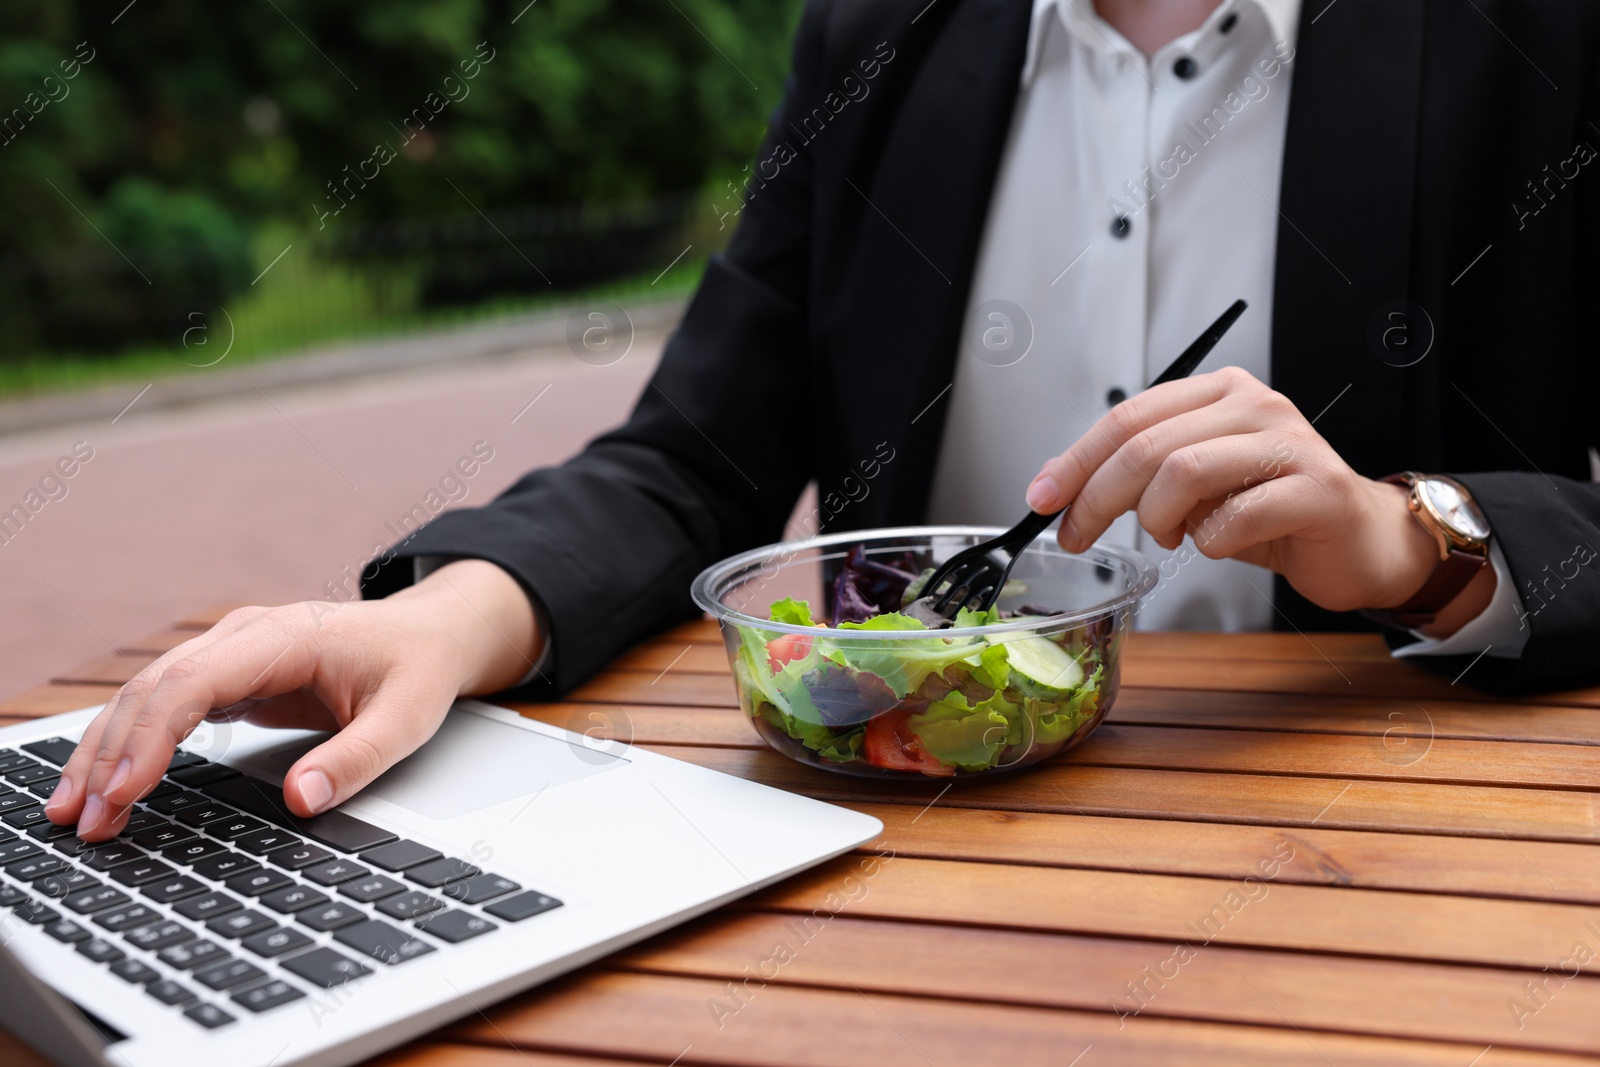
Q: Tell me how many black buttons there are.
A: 5